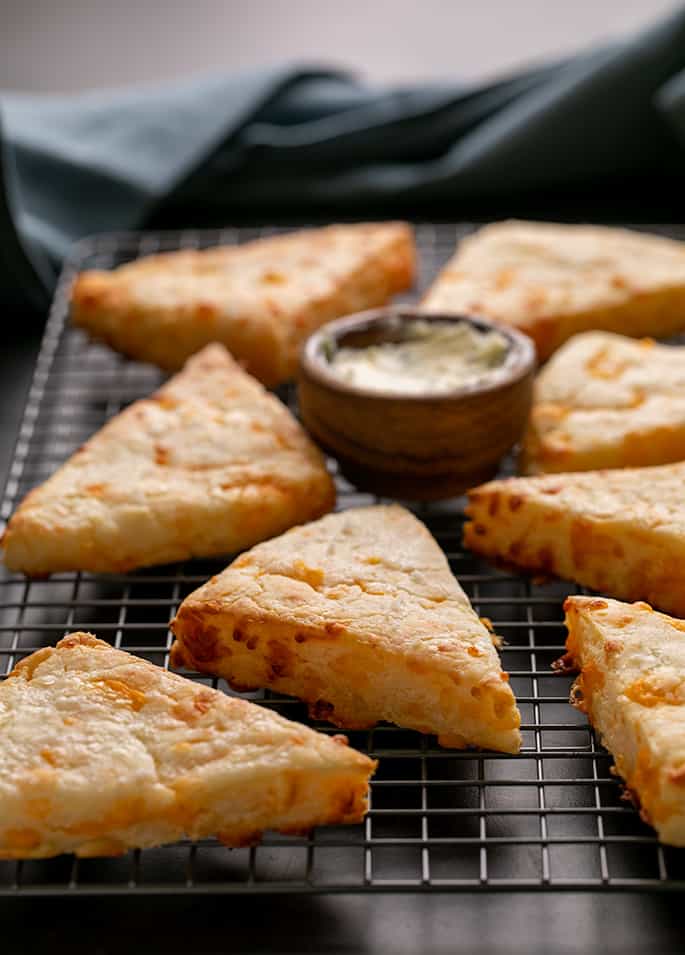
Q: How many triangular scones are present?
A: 8